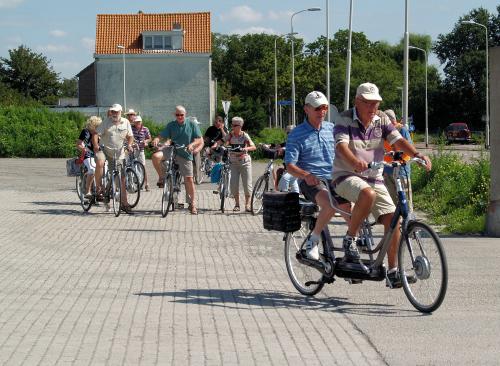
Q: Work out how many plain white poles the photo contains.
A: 3